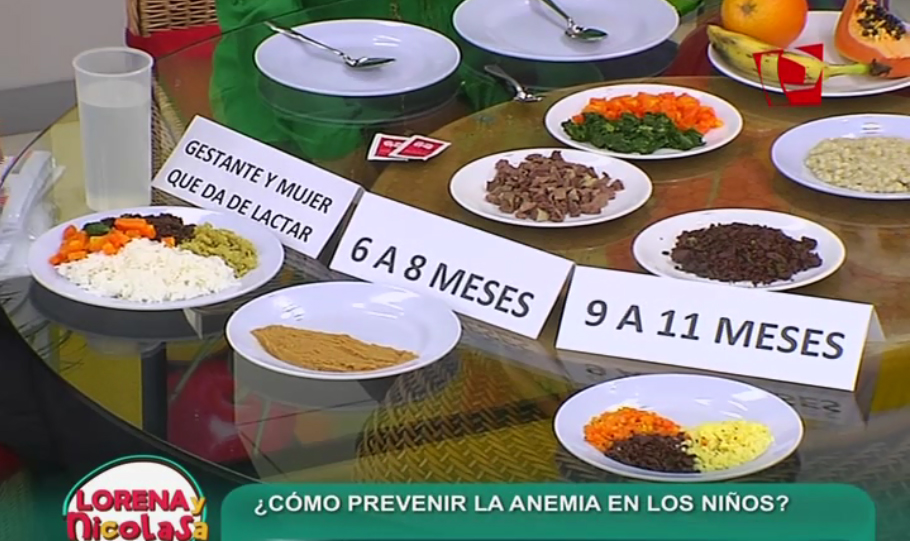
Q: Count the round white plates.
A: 10